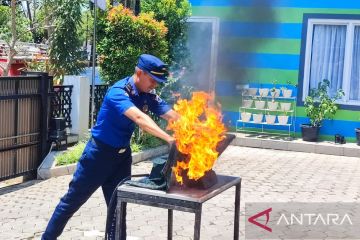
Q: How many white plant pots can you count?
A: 12